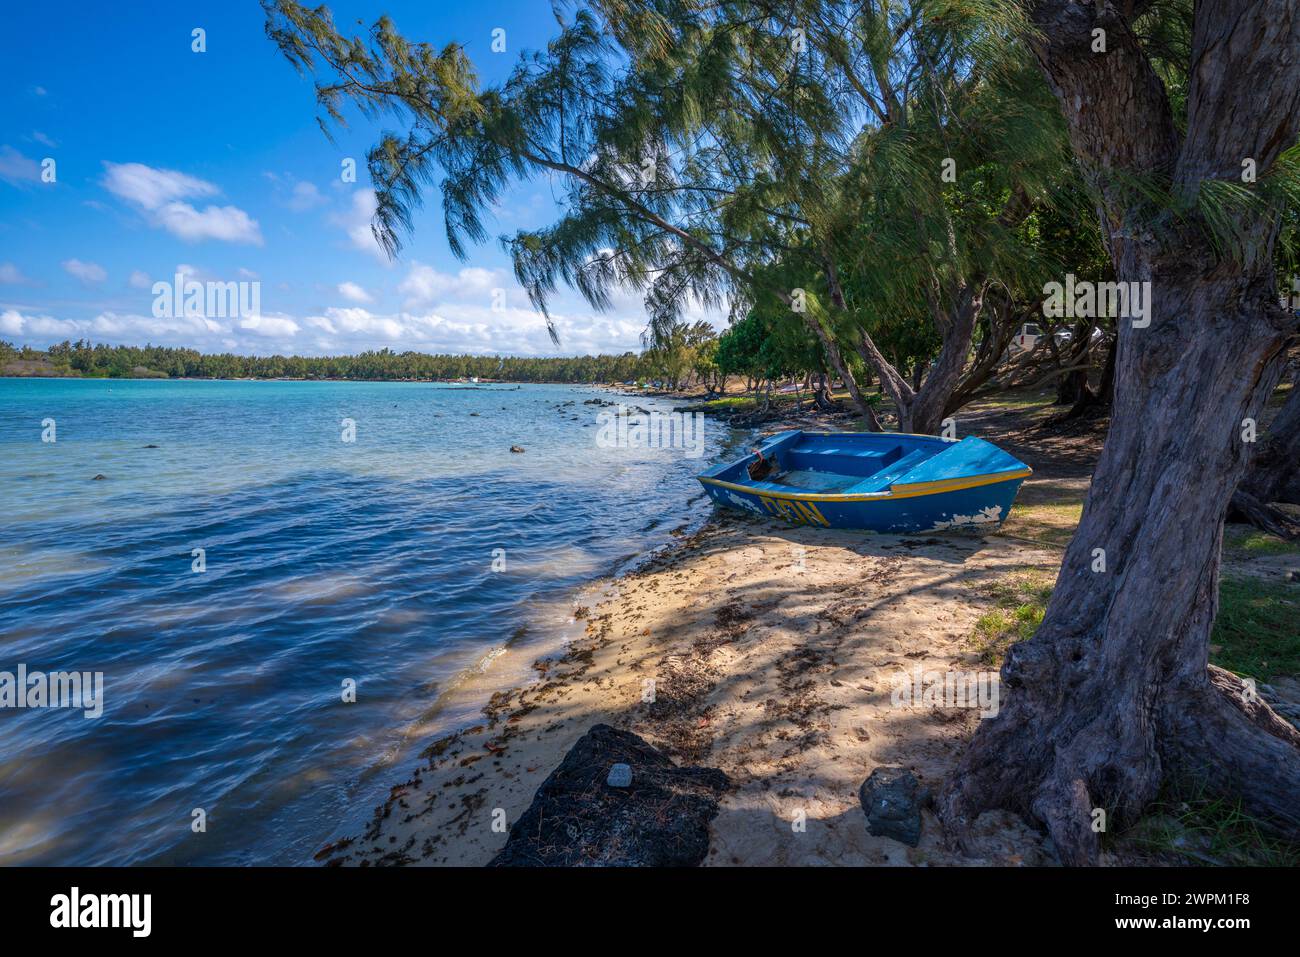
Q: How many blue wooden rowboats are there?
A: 1